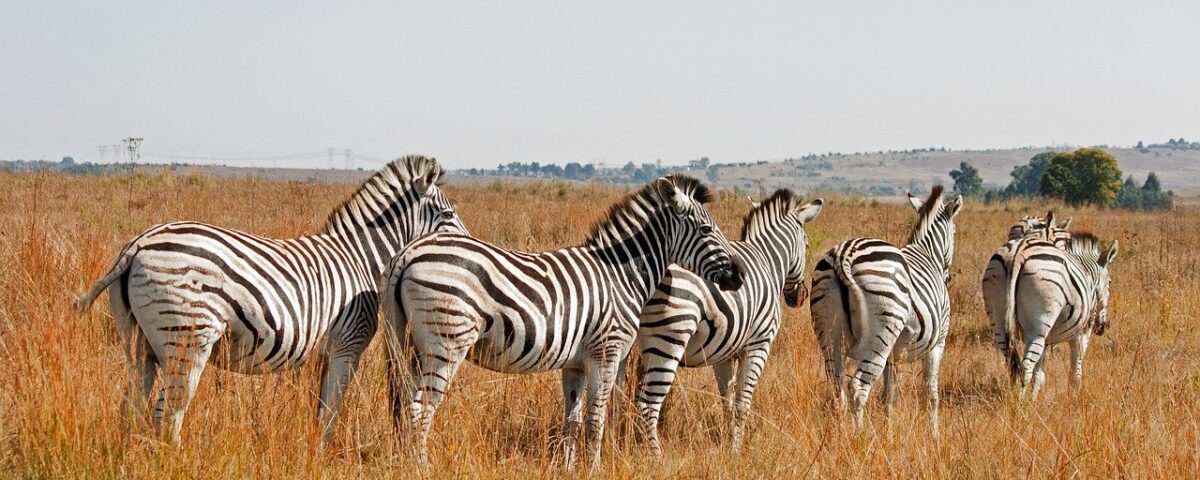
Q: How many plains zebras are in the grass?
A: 6